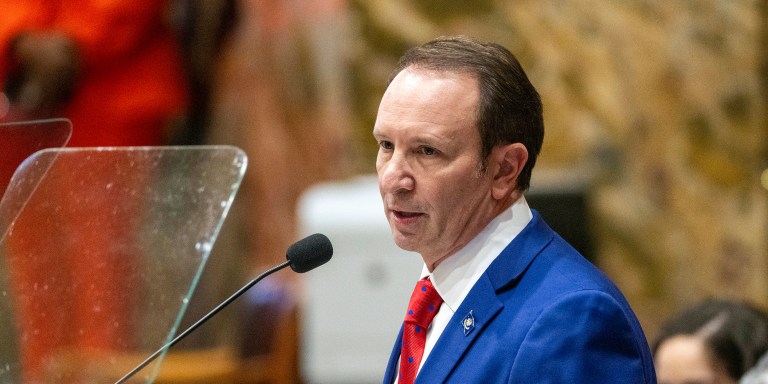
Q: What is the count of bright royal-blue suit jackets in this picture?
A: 1